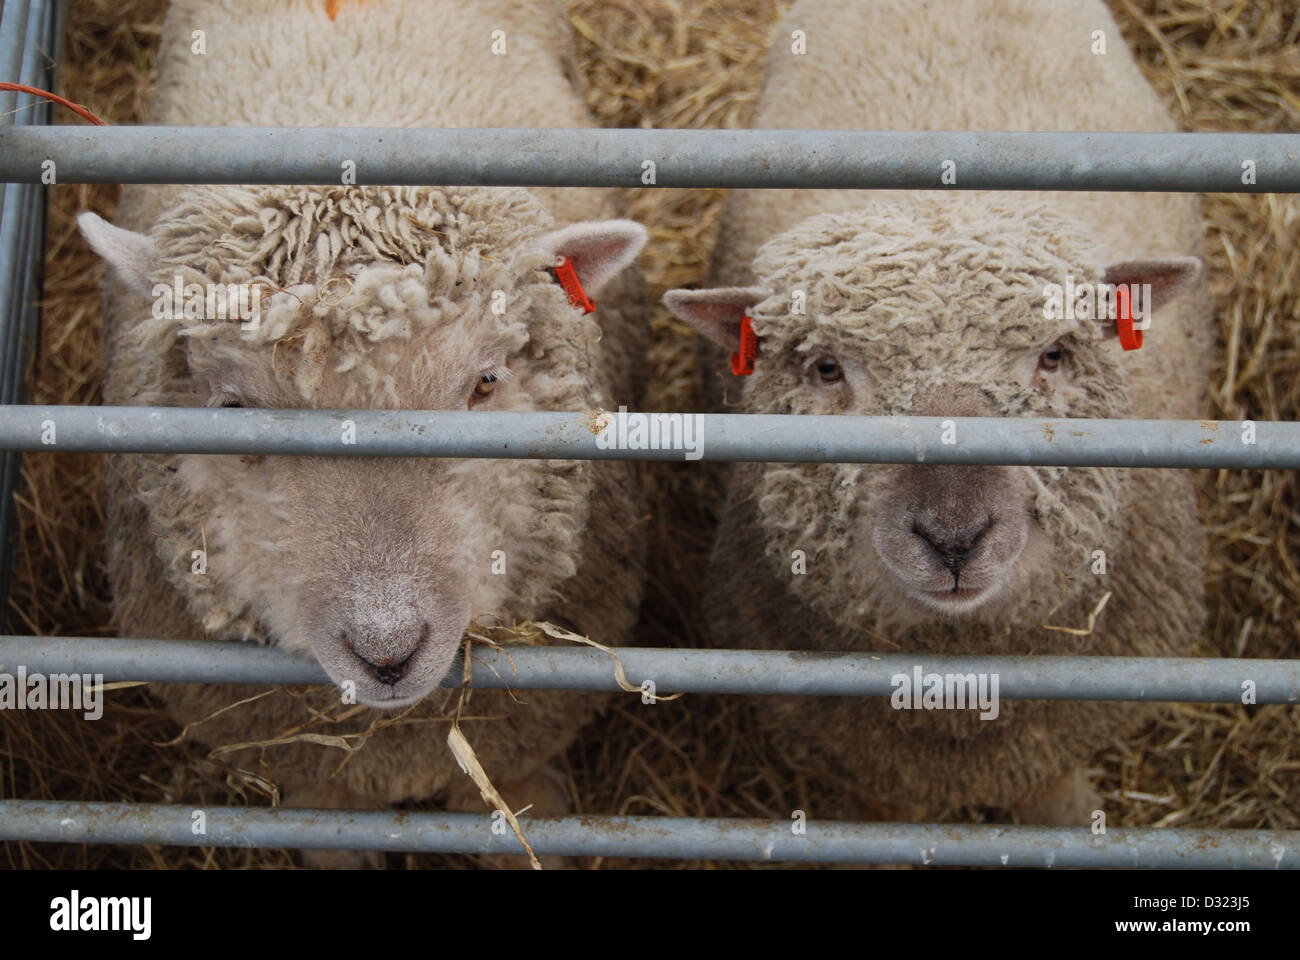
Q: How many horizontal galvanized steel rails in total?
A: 4